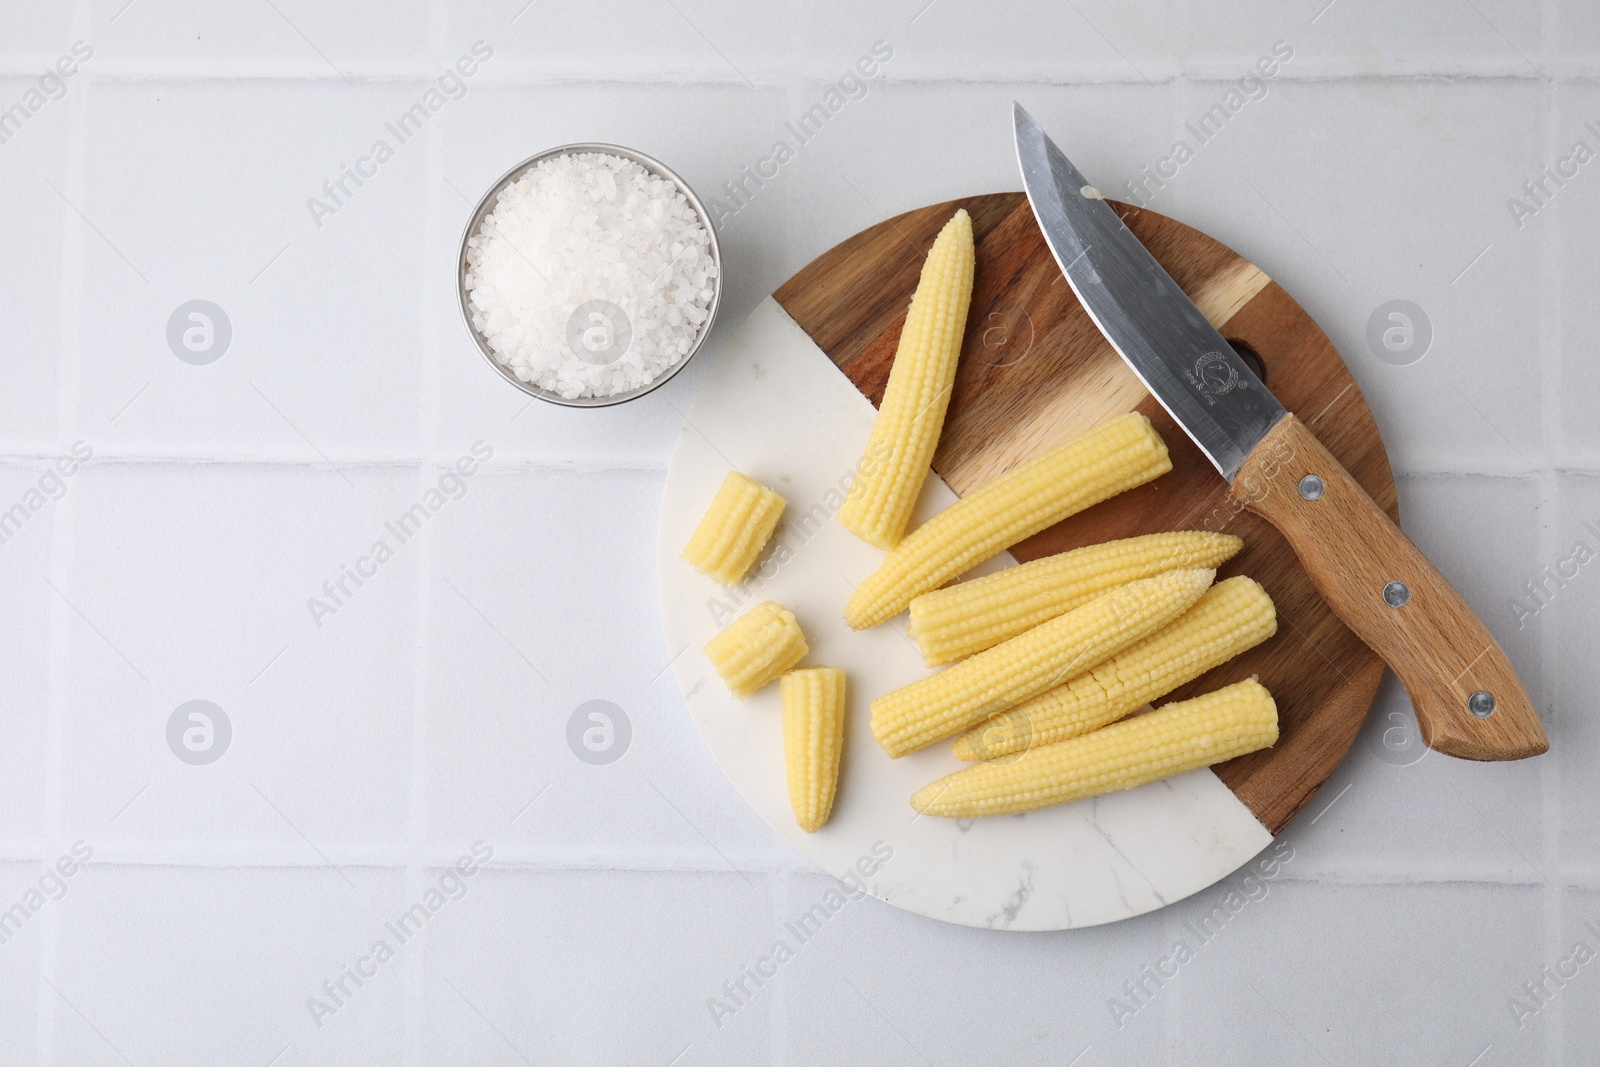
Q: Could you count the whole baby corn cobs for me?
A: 6